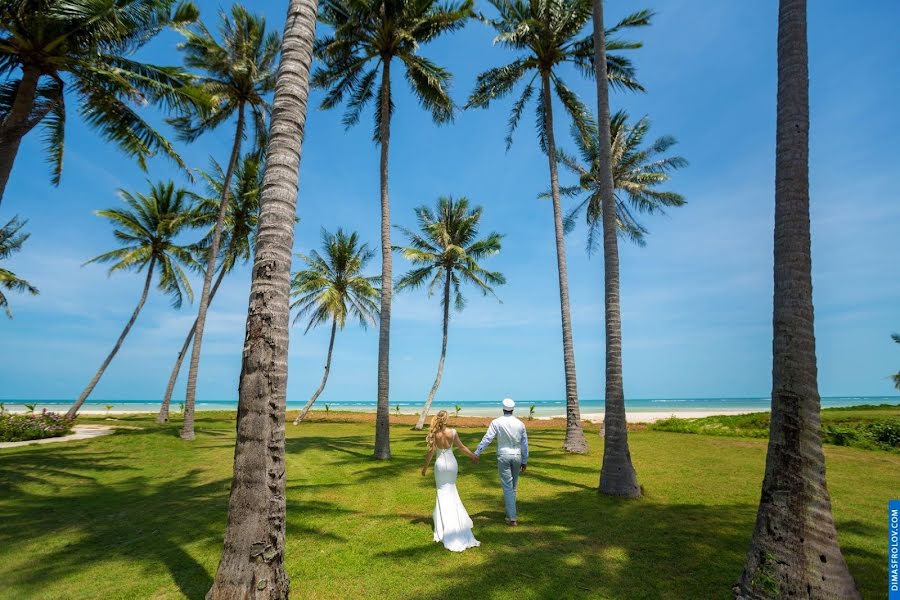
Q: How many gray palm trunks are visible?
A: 11